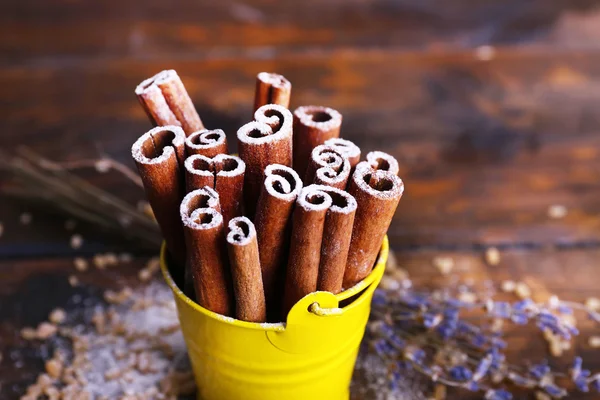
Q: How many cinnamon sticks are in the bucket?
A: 14